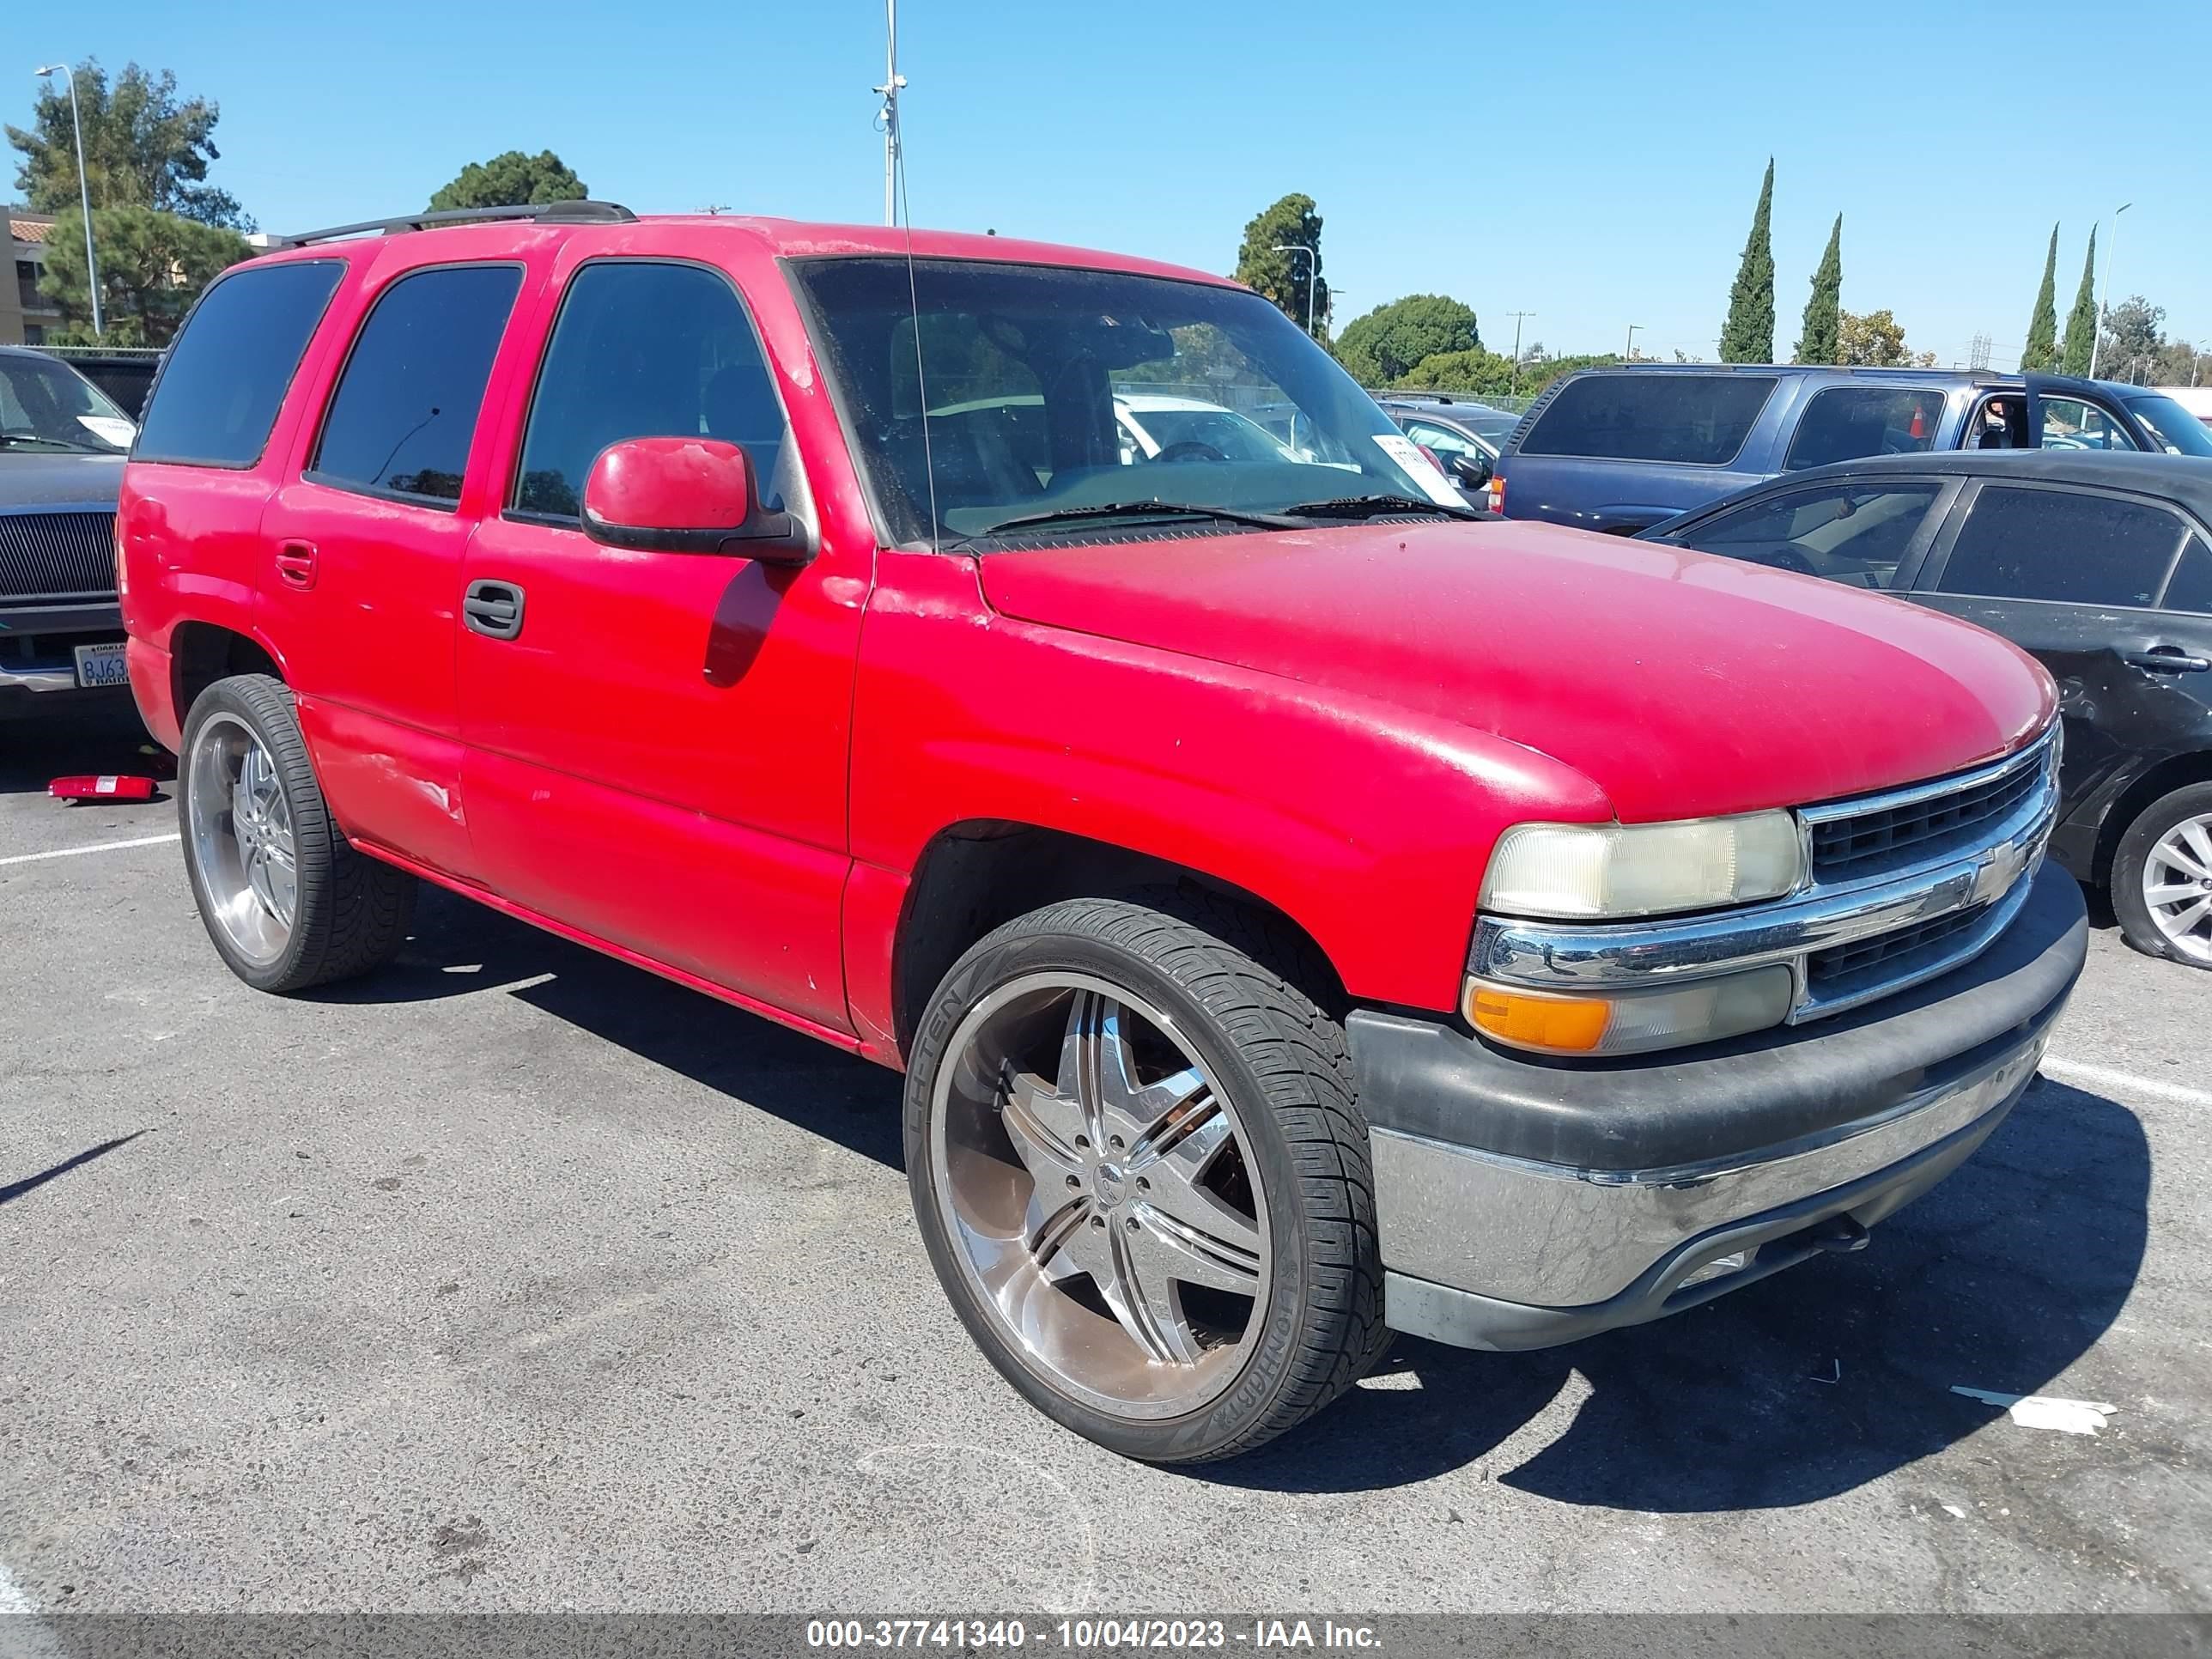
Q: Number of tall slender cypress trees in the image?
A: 4